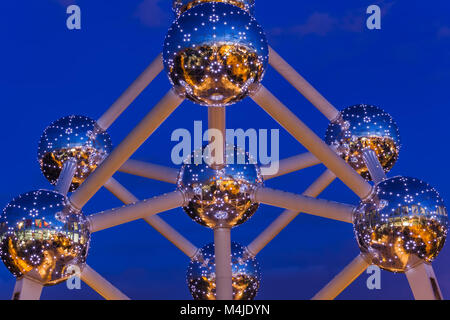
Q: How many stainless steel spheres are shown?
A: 8